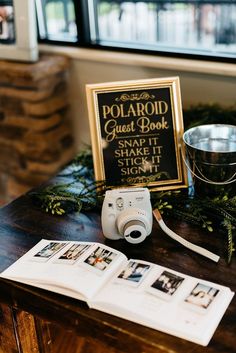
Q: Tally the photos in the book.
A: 6